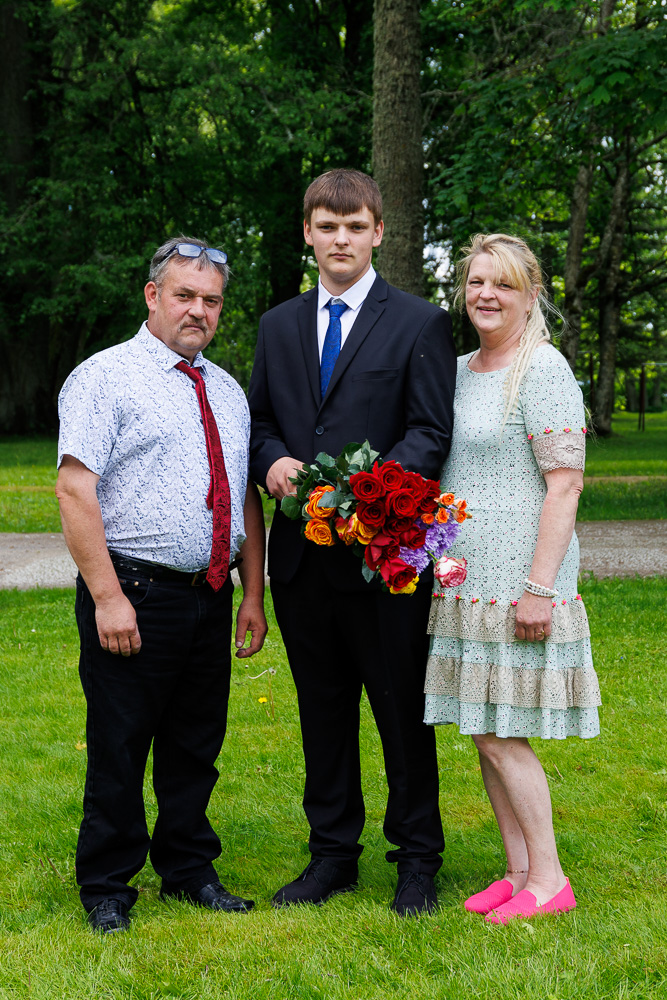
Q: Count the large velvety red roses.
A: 10